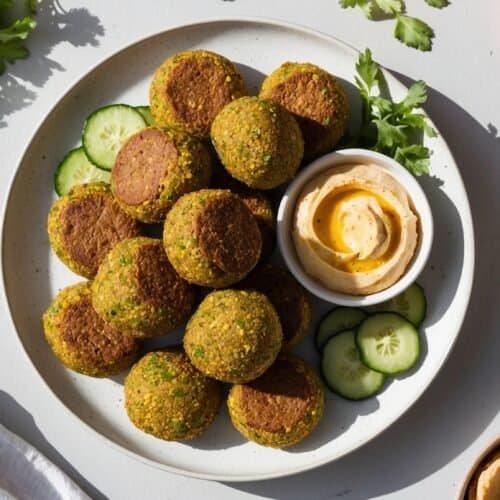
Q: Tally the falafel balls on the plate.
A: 13